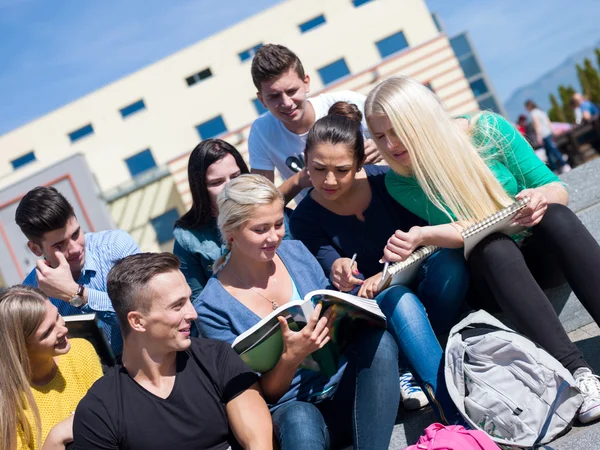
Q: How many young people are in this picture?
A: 8